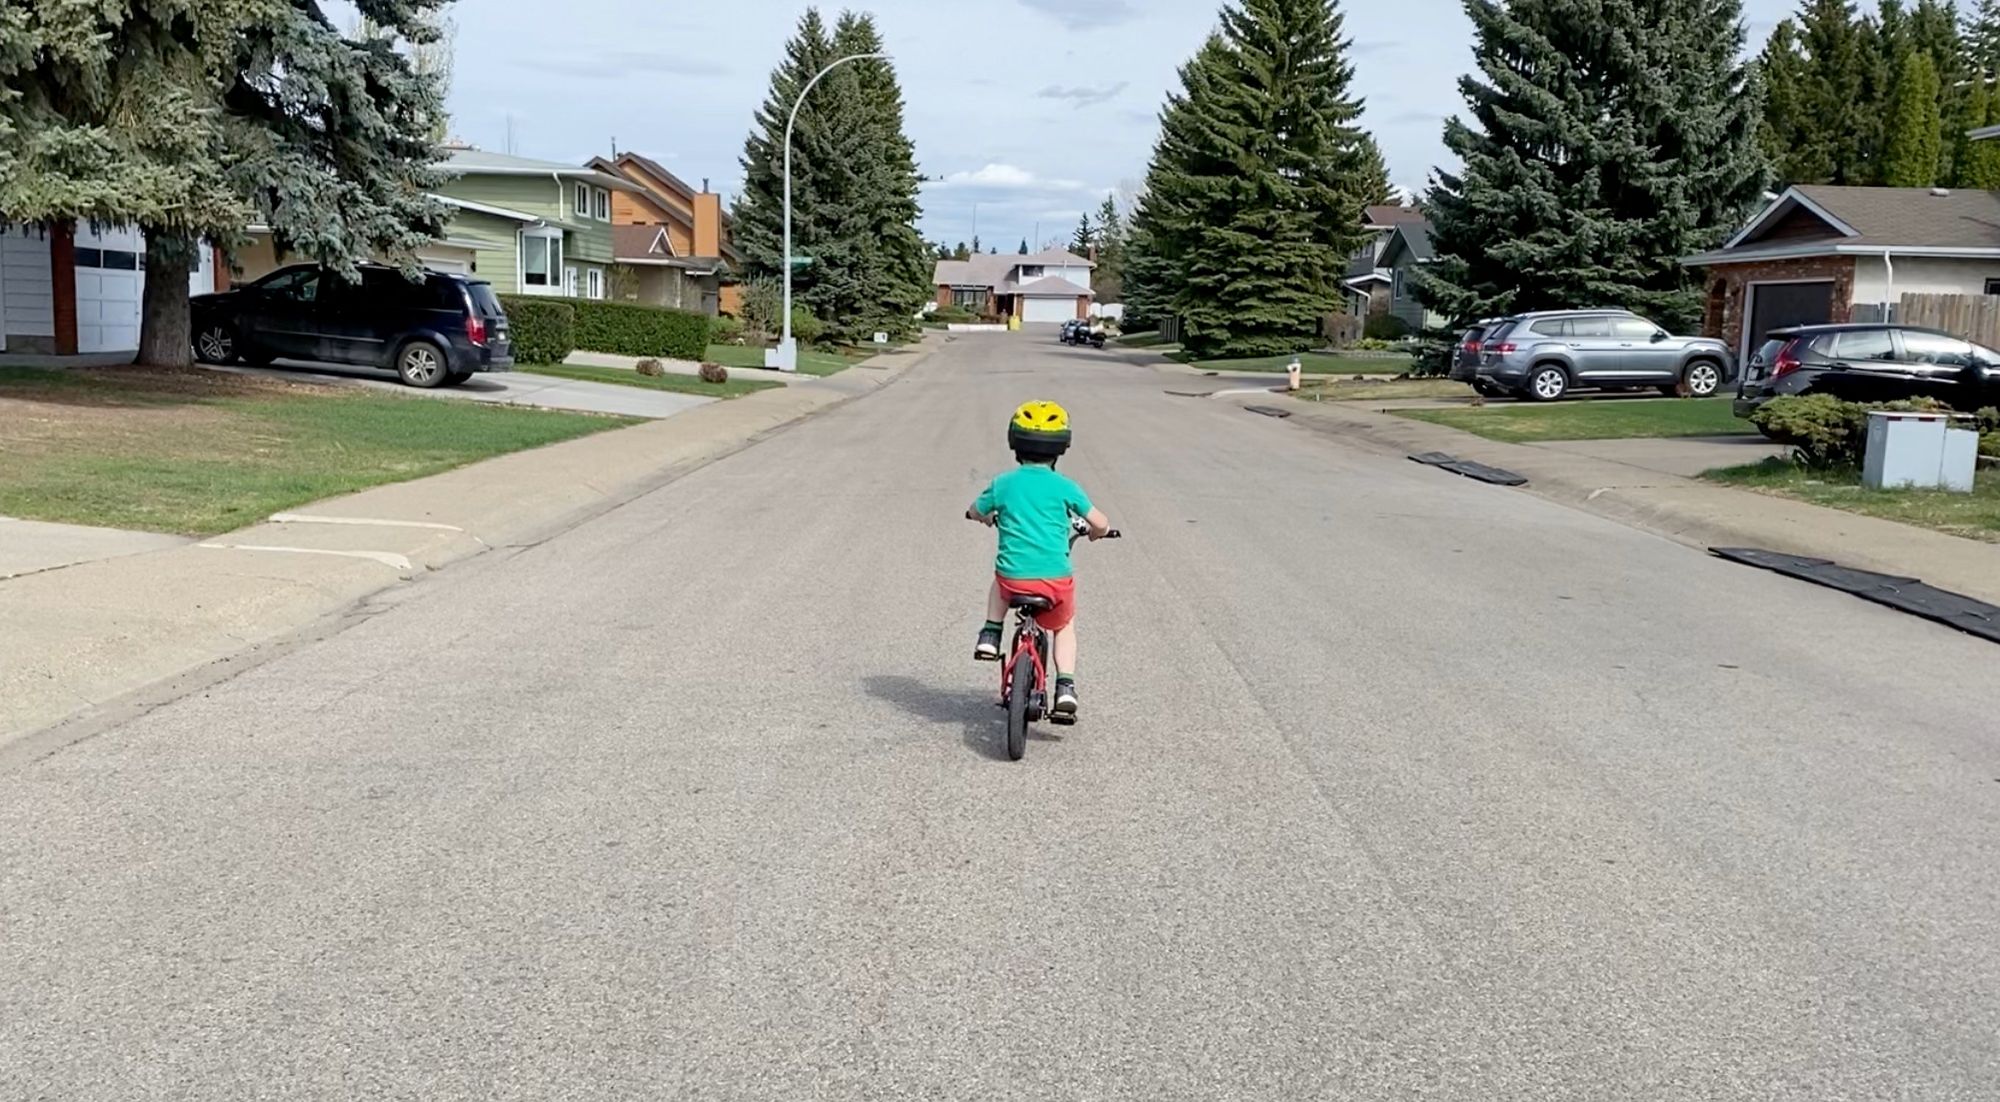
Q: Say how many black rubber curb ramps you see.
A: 3